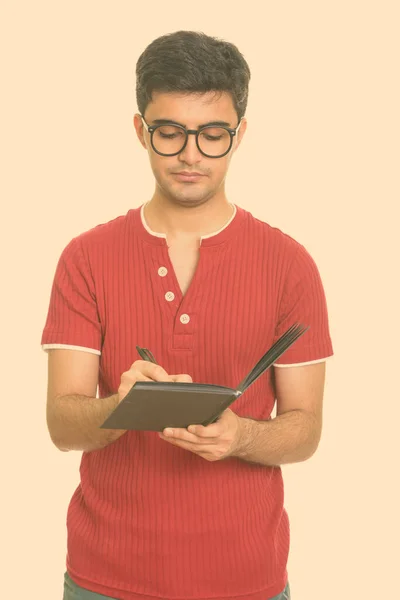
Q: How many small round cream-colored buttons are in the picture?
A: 3